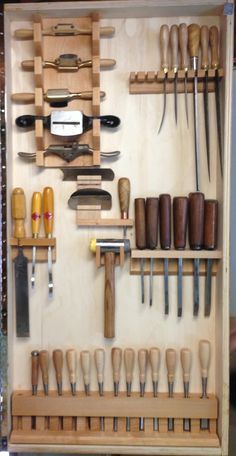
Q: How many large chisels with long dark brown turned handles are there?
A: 6